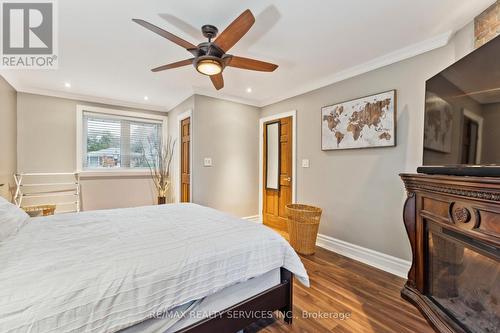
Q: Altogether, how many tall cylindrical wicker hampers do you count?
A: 1